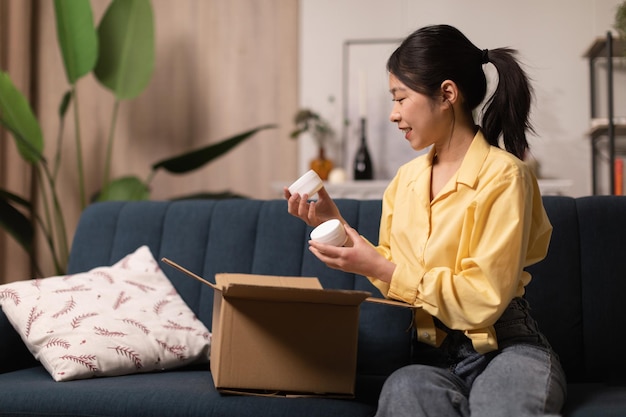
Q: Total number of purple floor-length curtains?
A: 0